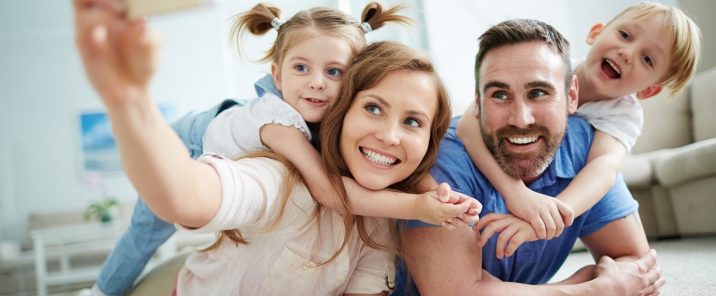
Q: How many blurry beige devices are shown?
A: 1